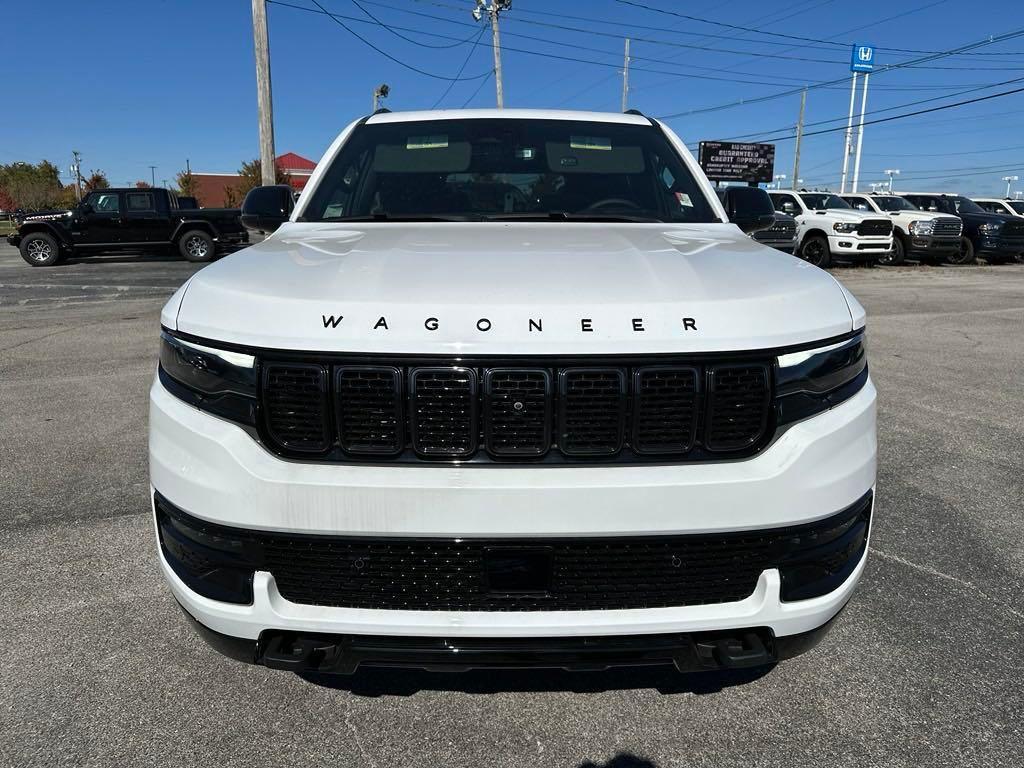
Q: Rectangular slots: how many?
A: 7